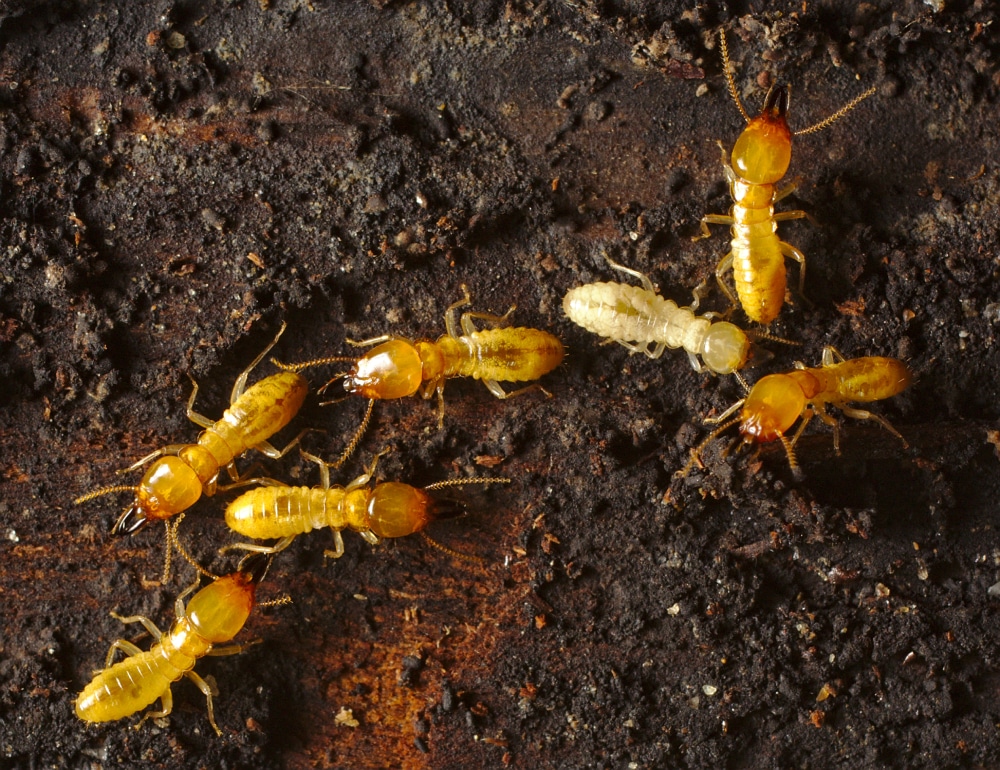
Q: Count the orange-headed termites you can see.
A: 6